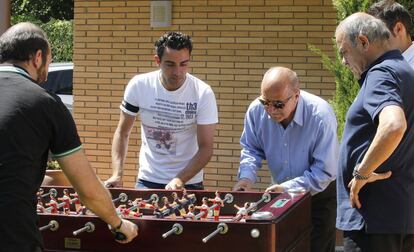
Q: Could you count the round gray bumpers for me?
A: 9